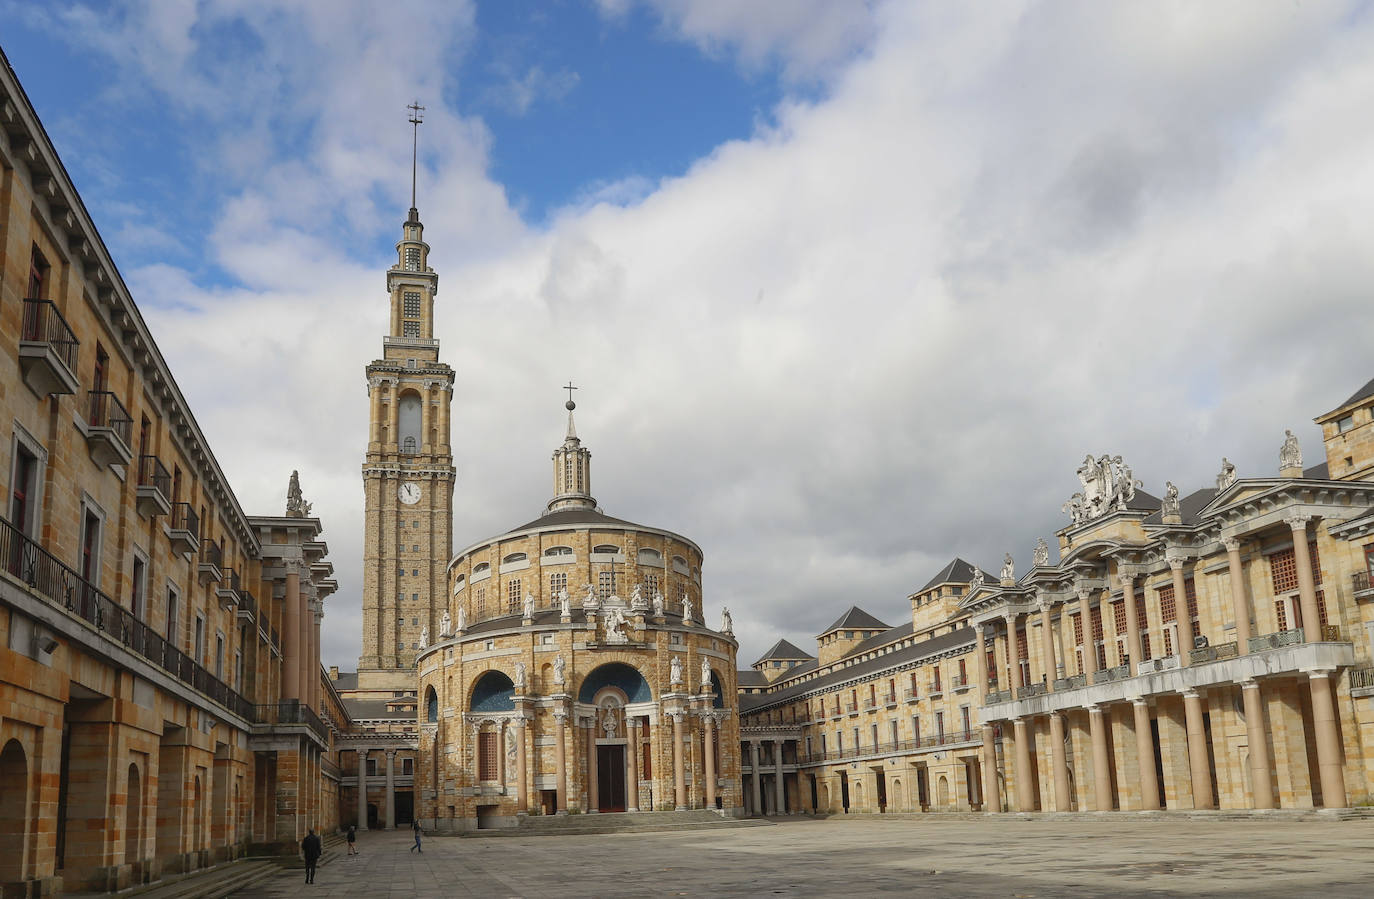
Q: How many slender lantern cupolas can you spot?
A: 1